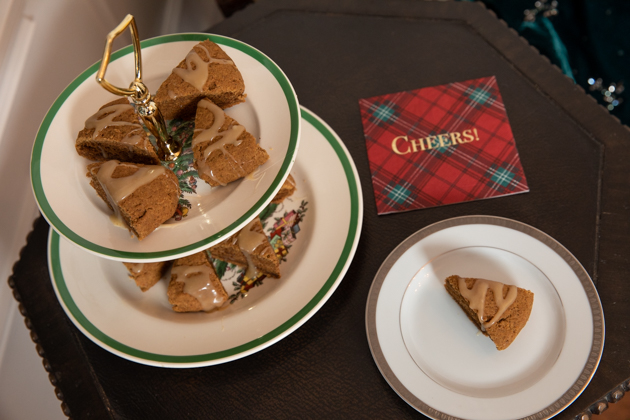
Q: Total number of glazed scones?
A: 9